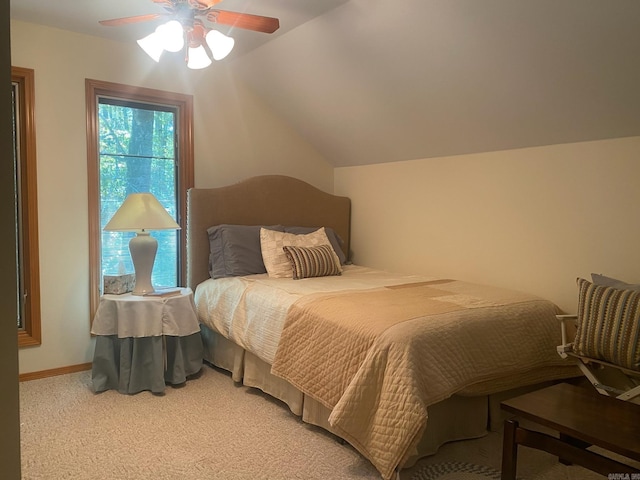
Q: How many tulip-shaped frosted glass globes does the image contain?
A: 4